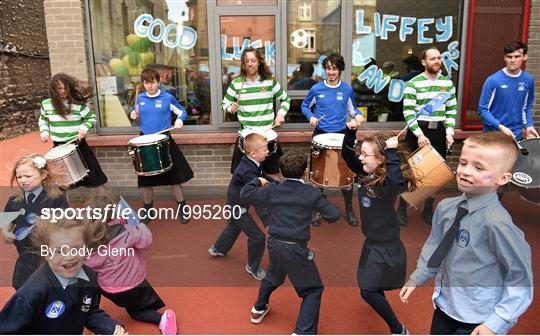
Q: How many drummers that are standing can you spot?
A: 6